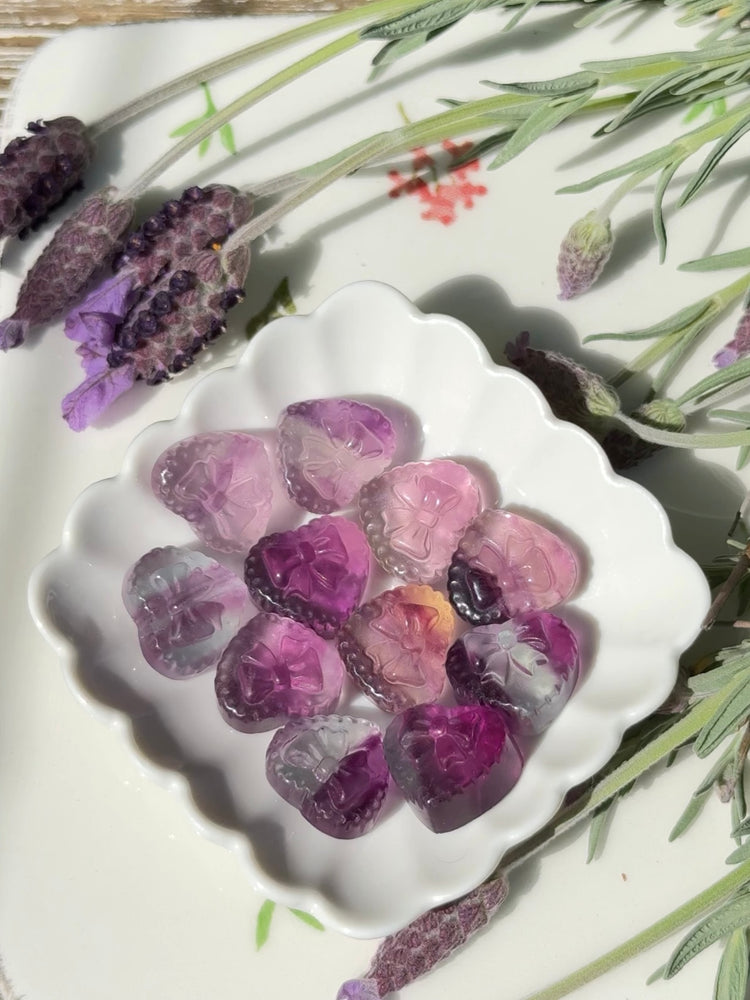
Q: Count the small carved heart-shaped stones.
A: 11